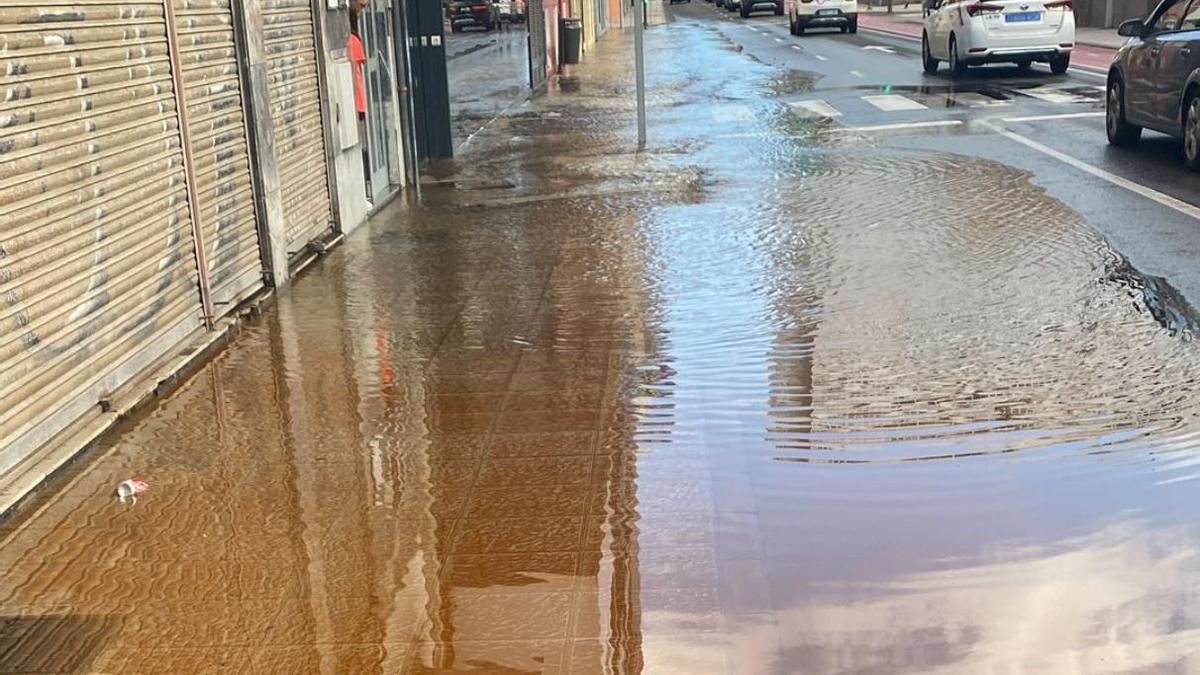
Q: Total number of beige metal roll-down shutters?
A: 3